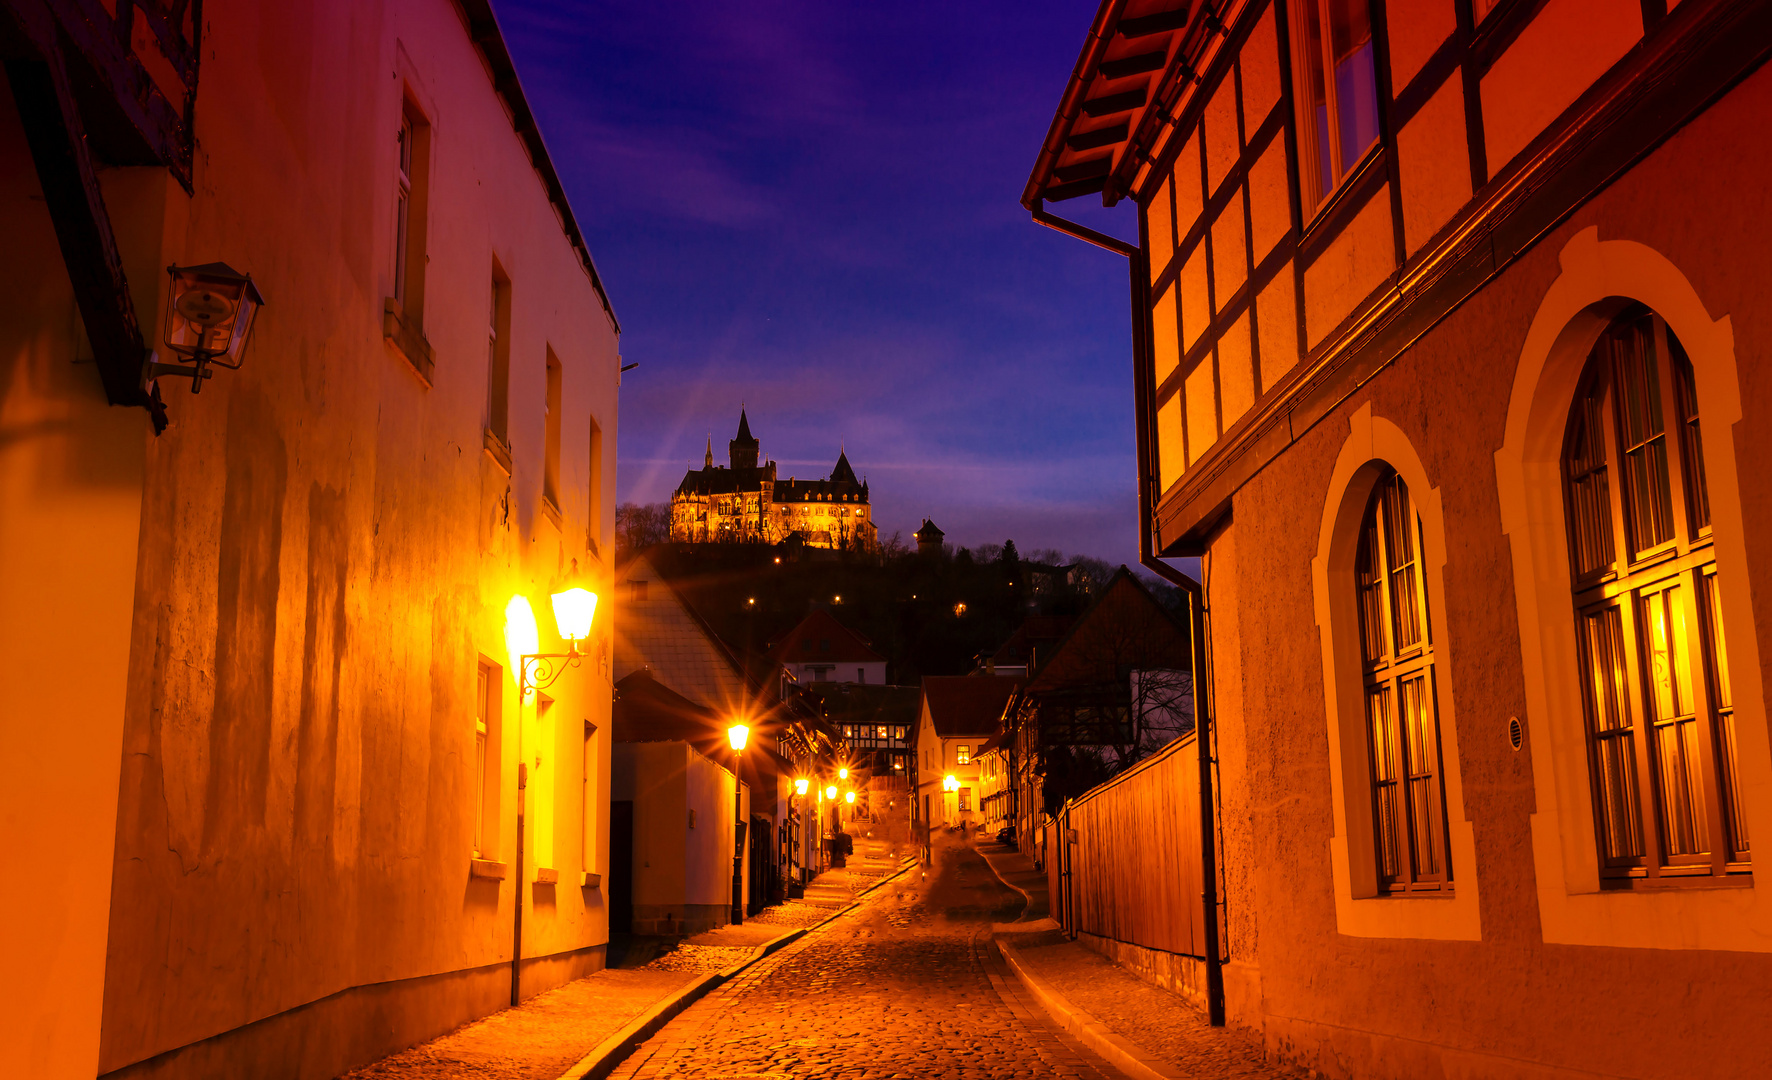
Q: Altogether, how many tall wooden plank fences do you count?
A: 1